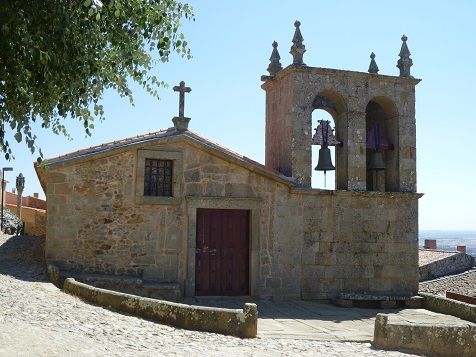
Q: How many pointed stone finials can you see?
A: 4